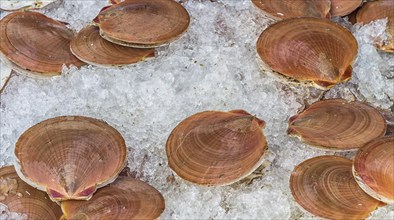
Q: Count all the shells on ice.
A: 14